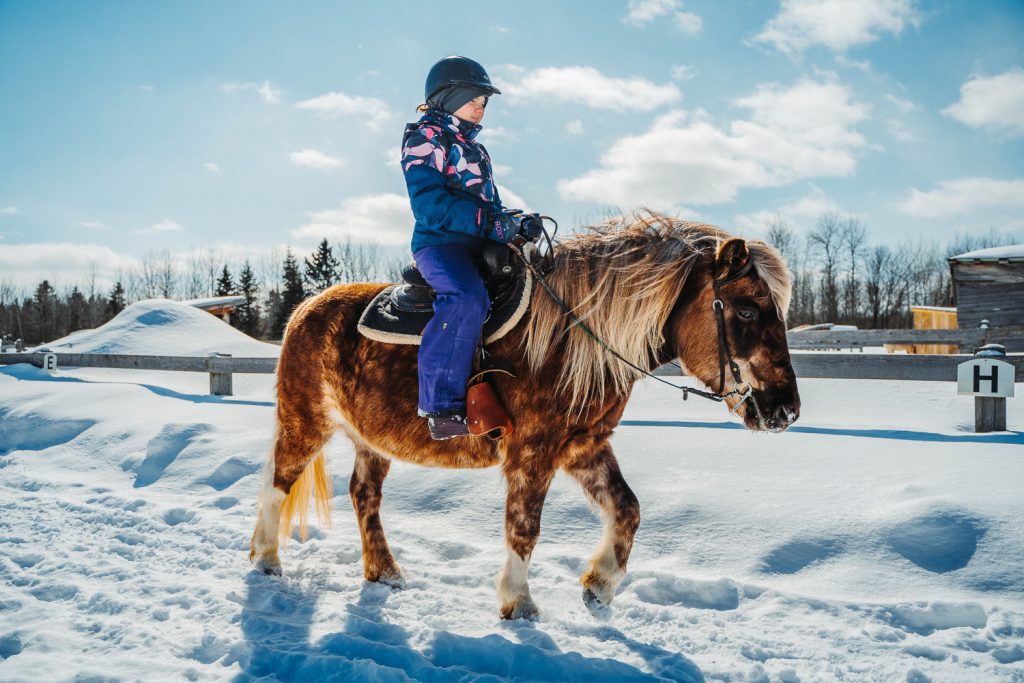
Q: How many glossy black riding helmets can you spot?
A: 1